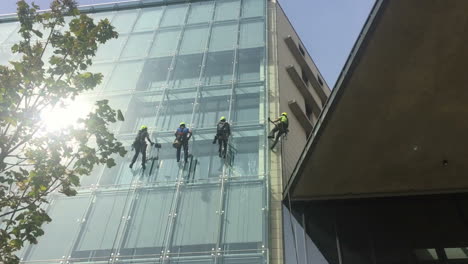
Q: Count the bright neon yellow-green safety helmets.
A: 4